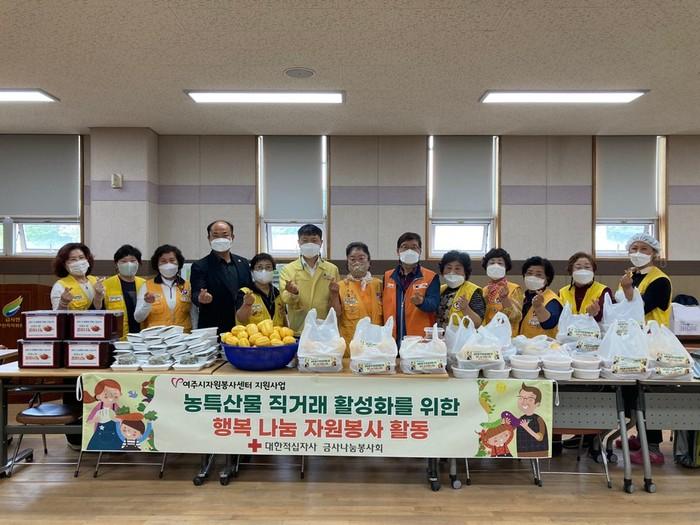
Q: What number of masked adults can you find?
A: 13